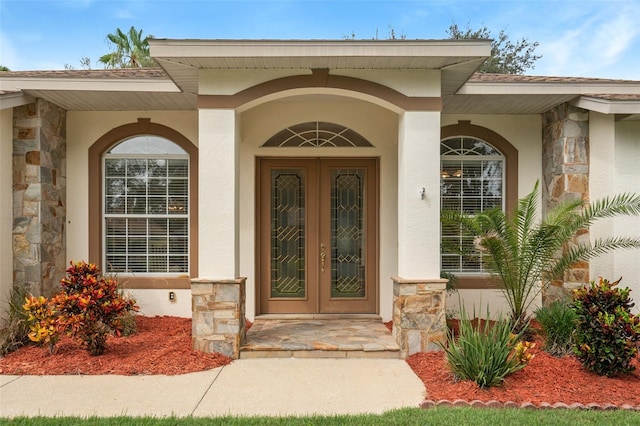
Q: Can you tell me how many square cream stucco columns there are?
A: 2